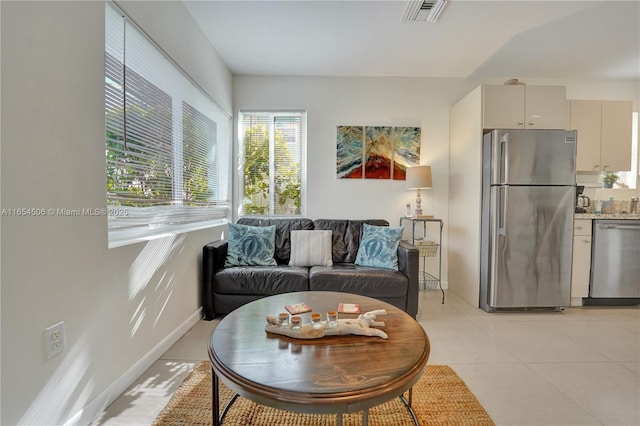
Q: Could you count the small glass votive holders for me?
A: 4